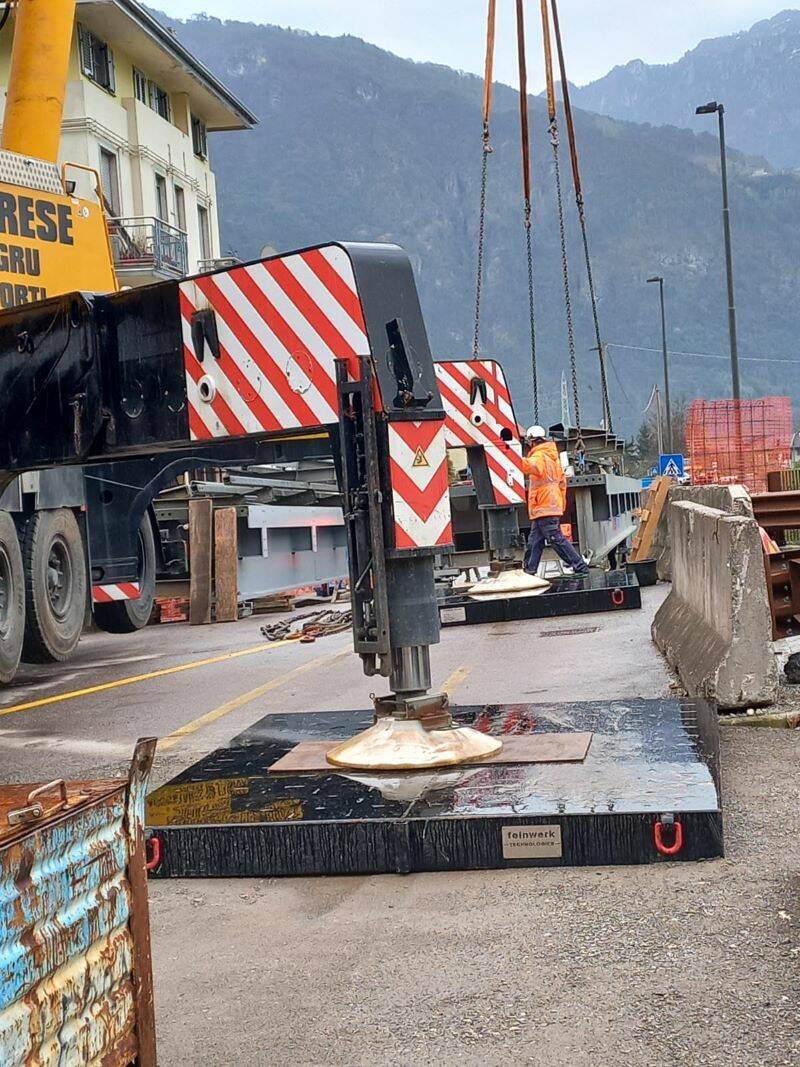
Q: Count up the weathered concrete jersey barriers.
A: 2